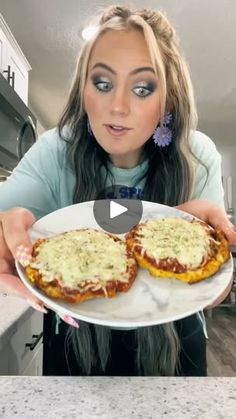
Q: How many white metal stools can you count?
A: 0